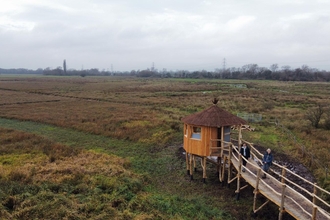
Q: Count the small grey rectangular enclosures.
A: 1